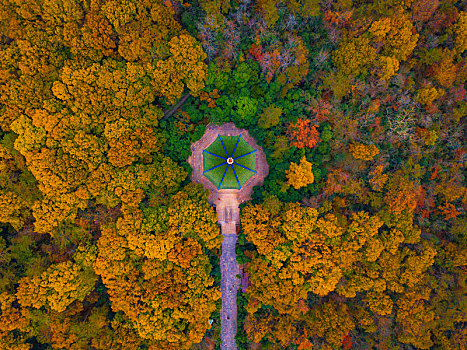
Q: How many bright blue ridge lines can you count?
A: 8